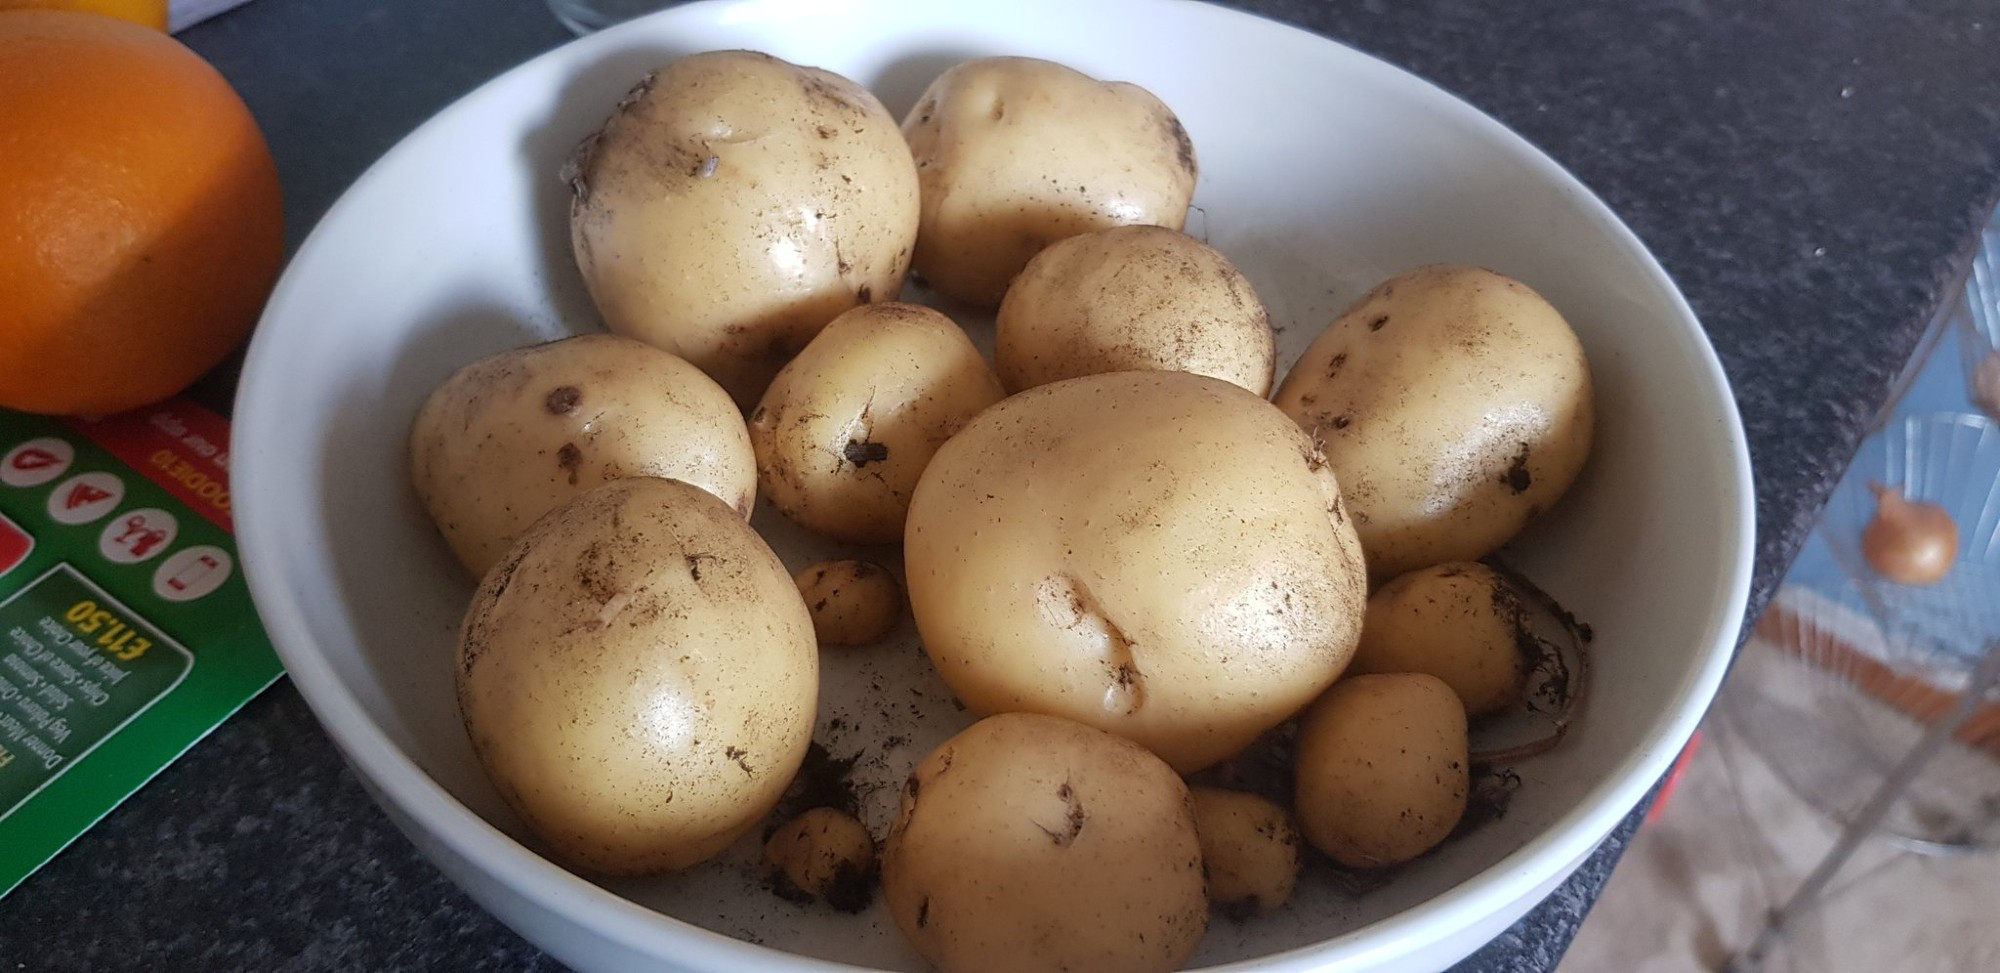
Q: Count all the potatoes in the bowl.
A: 14